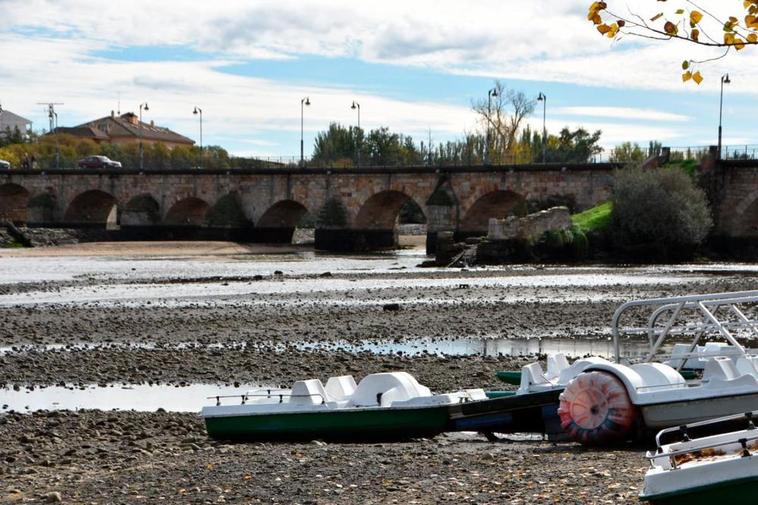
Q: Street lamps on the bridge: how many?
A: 8